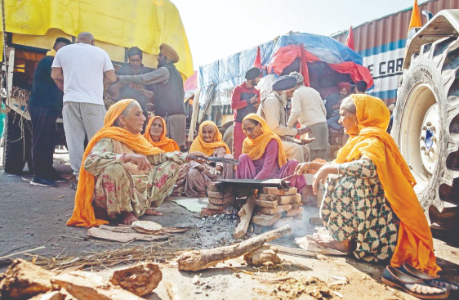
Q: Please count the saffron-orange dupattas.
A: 5